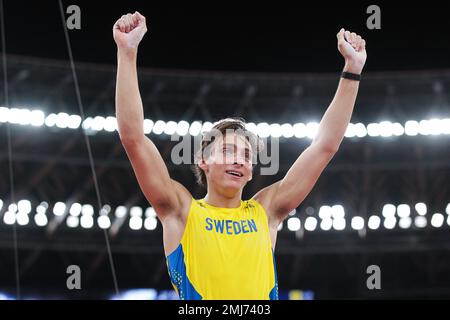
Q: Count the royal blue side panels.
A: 2